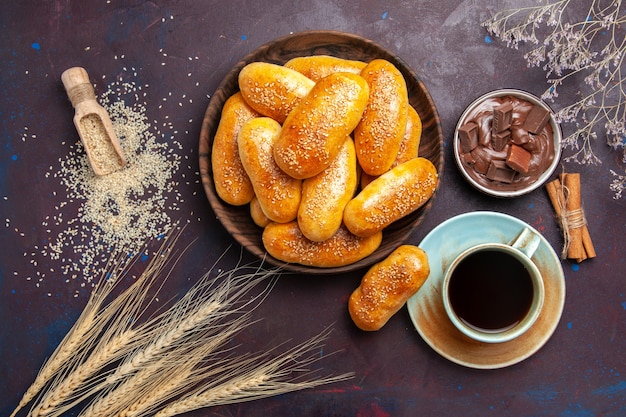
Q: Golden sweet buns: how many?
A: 12